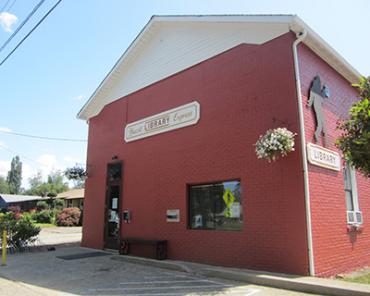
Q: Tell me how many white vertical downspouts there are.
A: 1